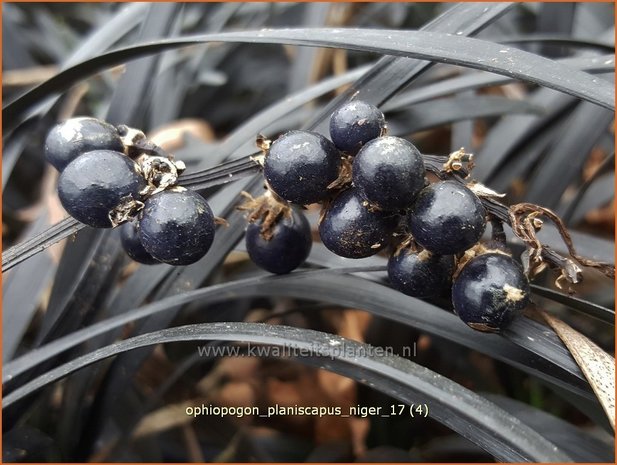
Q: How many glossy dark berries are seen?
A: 12